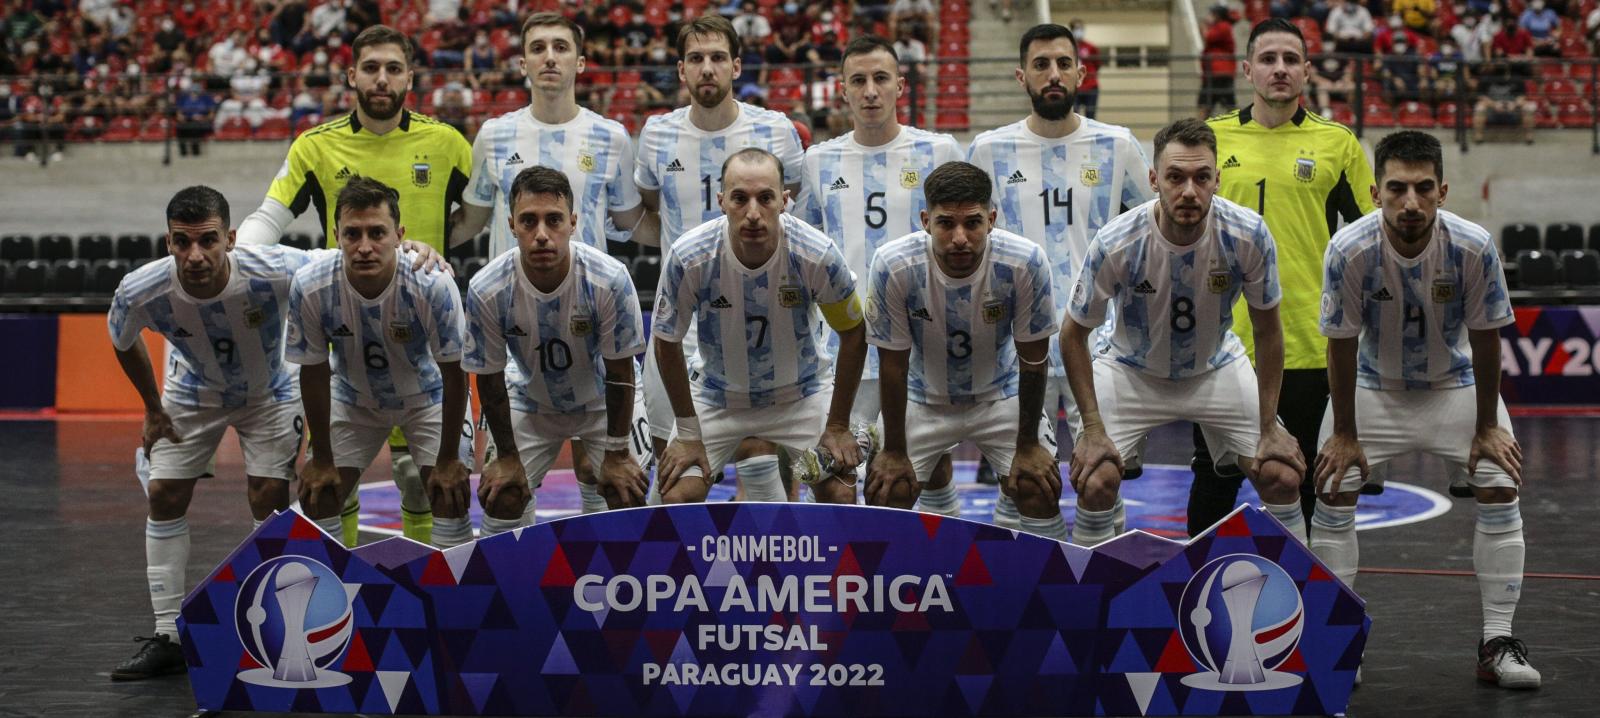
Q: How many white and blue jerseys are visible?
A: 11